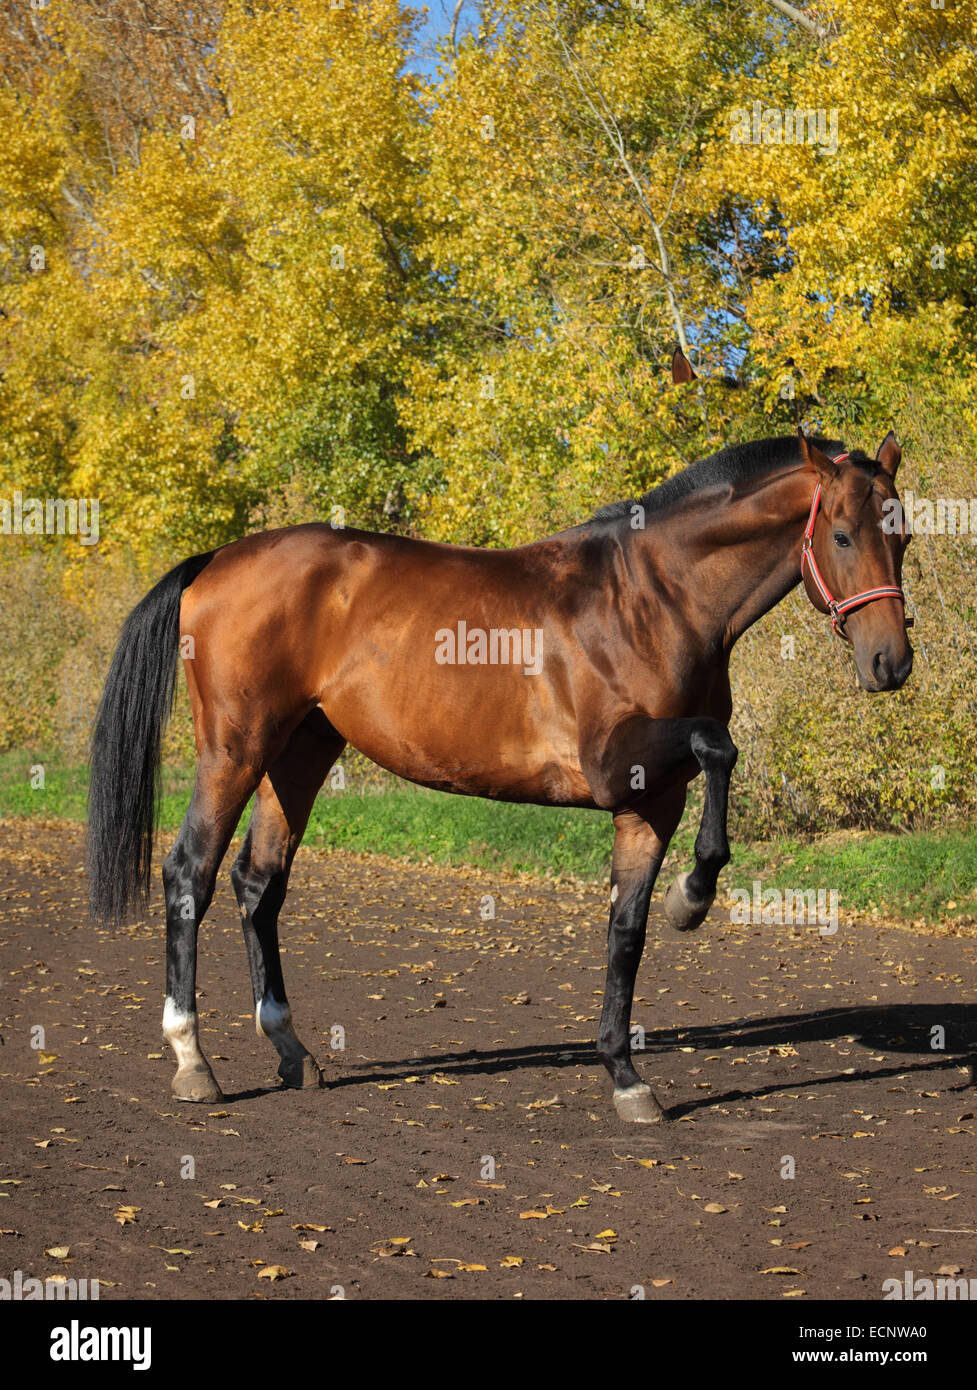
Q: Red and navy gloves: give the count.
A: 0